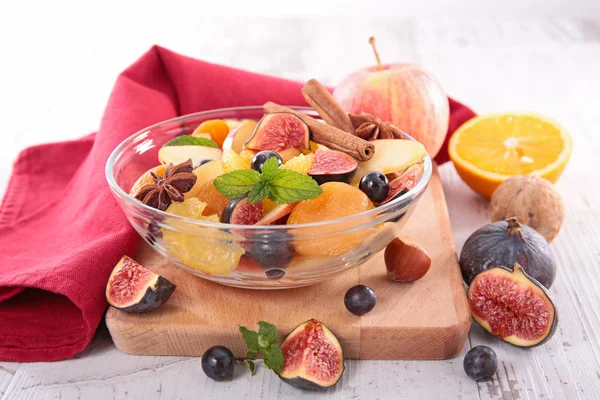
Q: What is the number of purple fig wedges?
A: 7